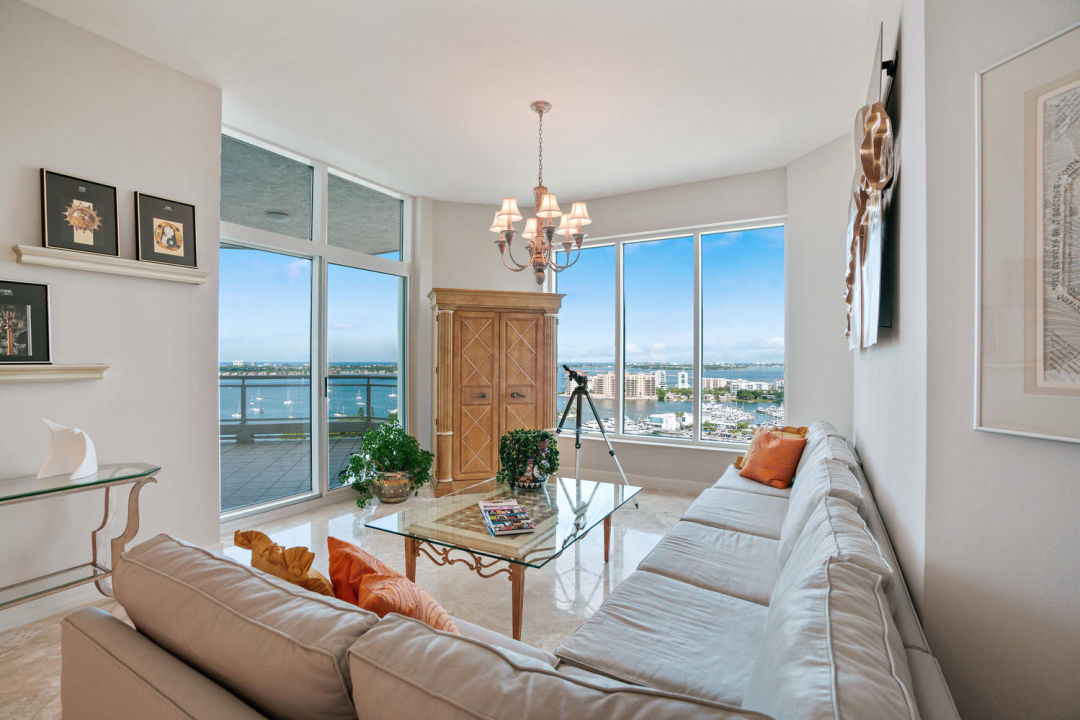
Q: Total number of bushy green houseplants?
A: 2